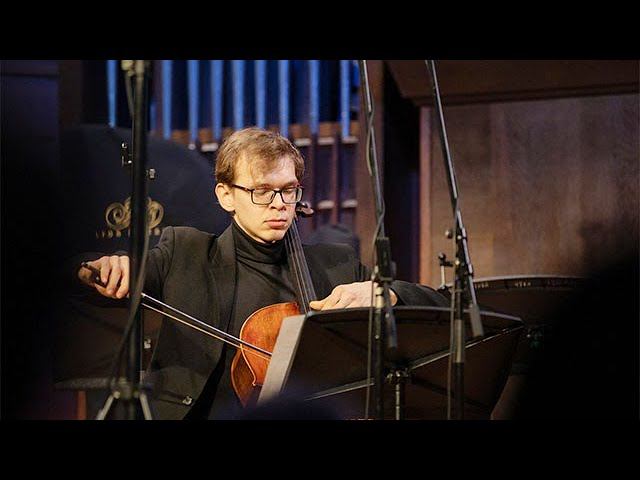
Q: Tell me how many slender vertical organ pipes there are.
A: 9